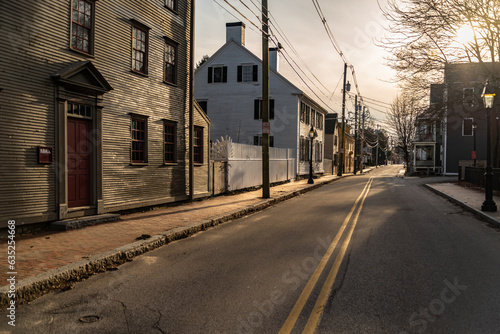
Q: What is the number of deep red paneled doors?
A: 1